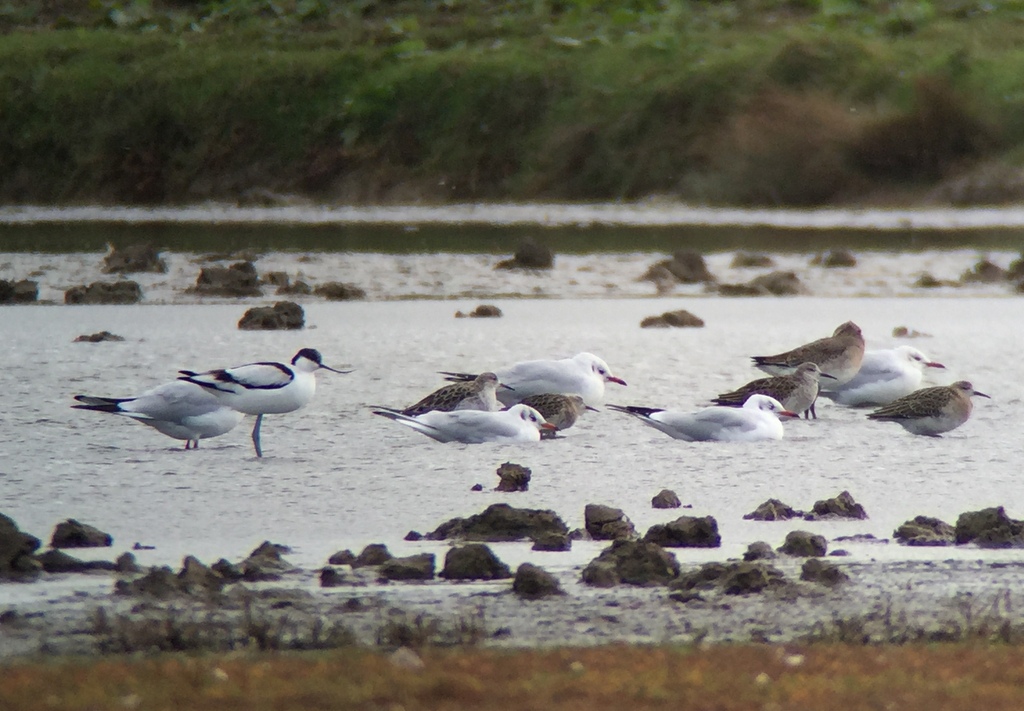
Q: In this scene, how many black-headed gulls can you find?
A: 5